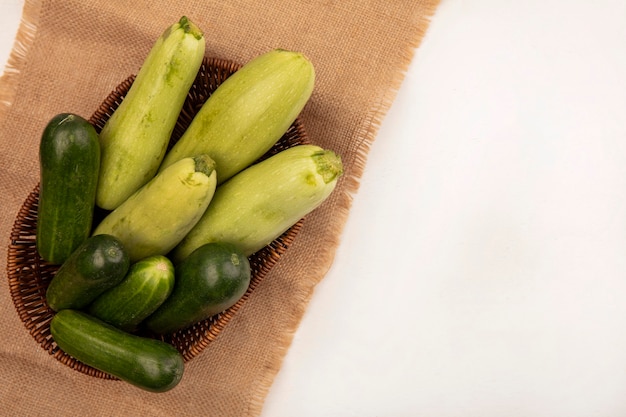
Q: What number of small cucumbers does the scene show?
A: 5